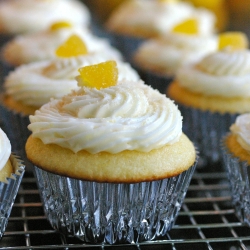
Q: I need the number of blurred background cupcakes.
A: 6